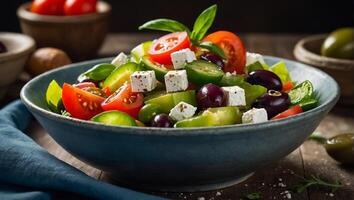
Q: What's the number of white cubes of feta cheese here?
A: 8